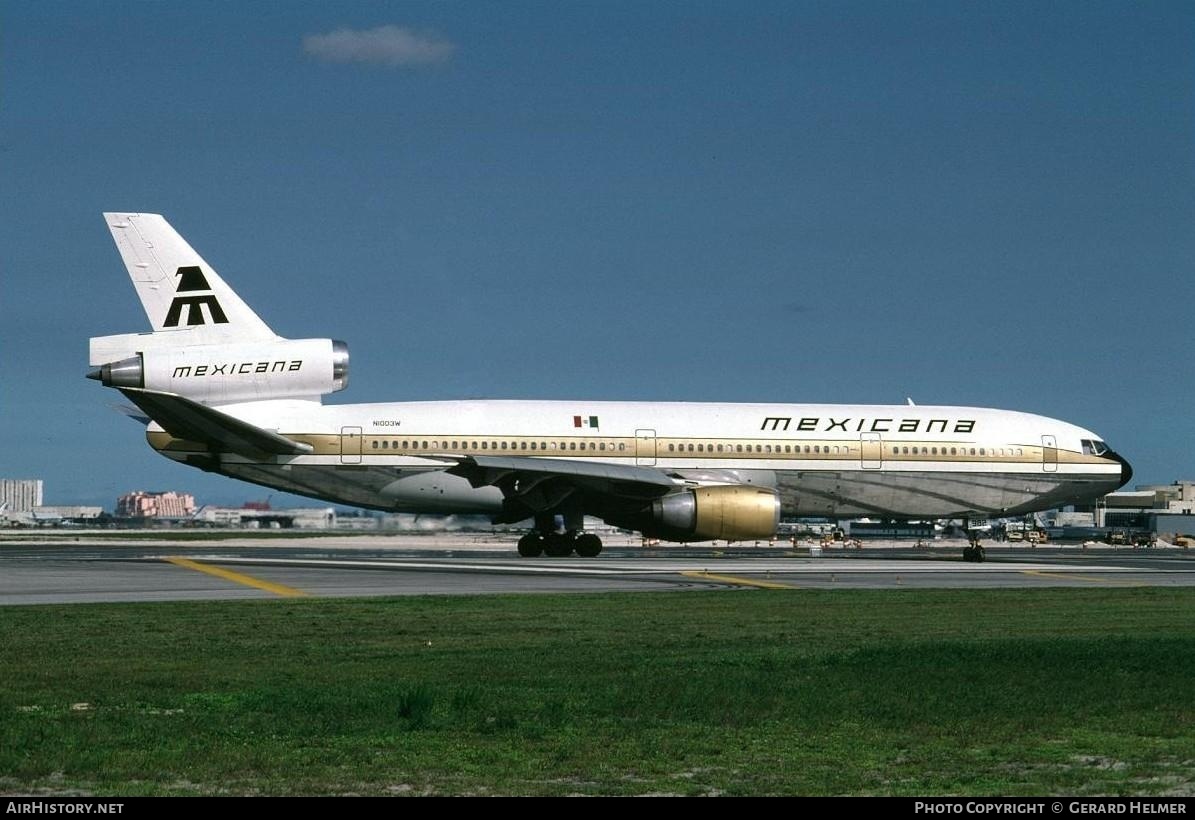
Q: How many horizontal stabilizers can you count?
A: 2